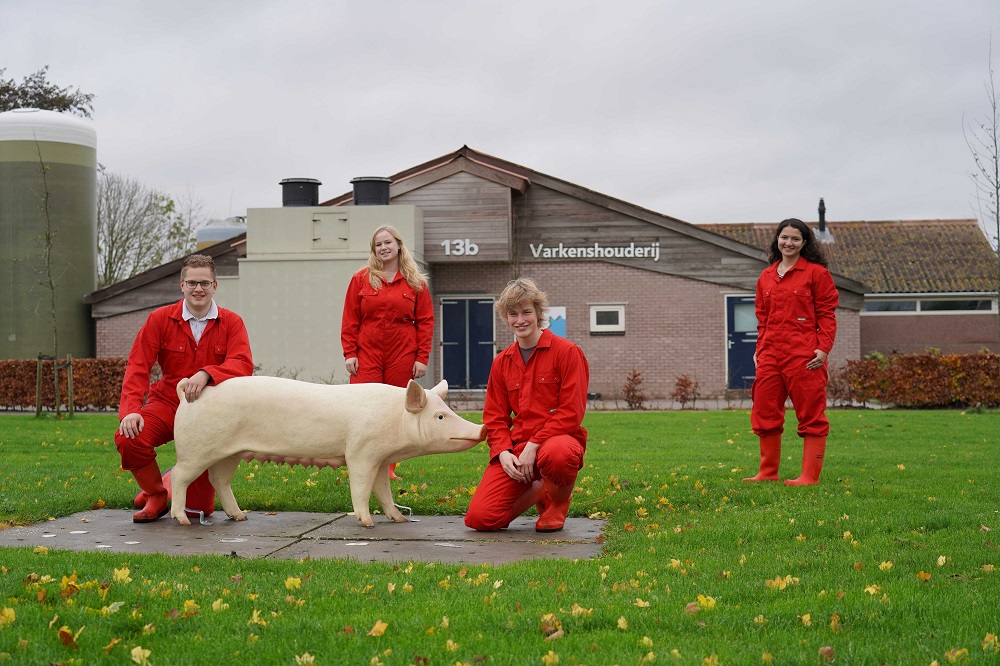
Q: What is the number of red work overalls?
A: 4